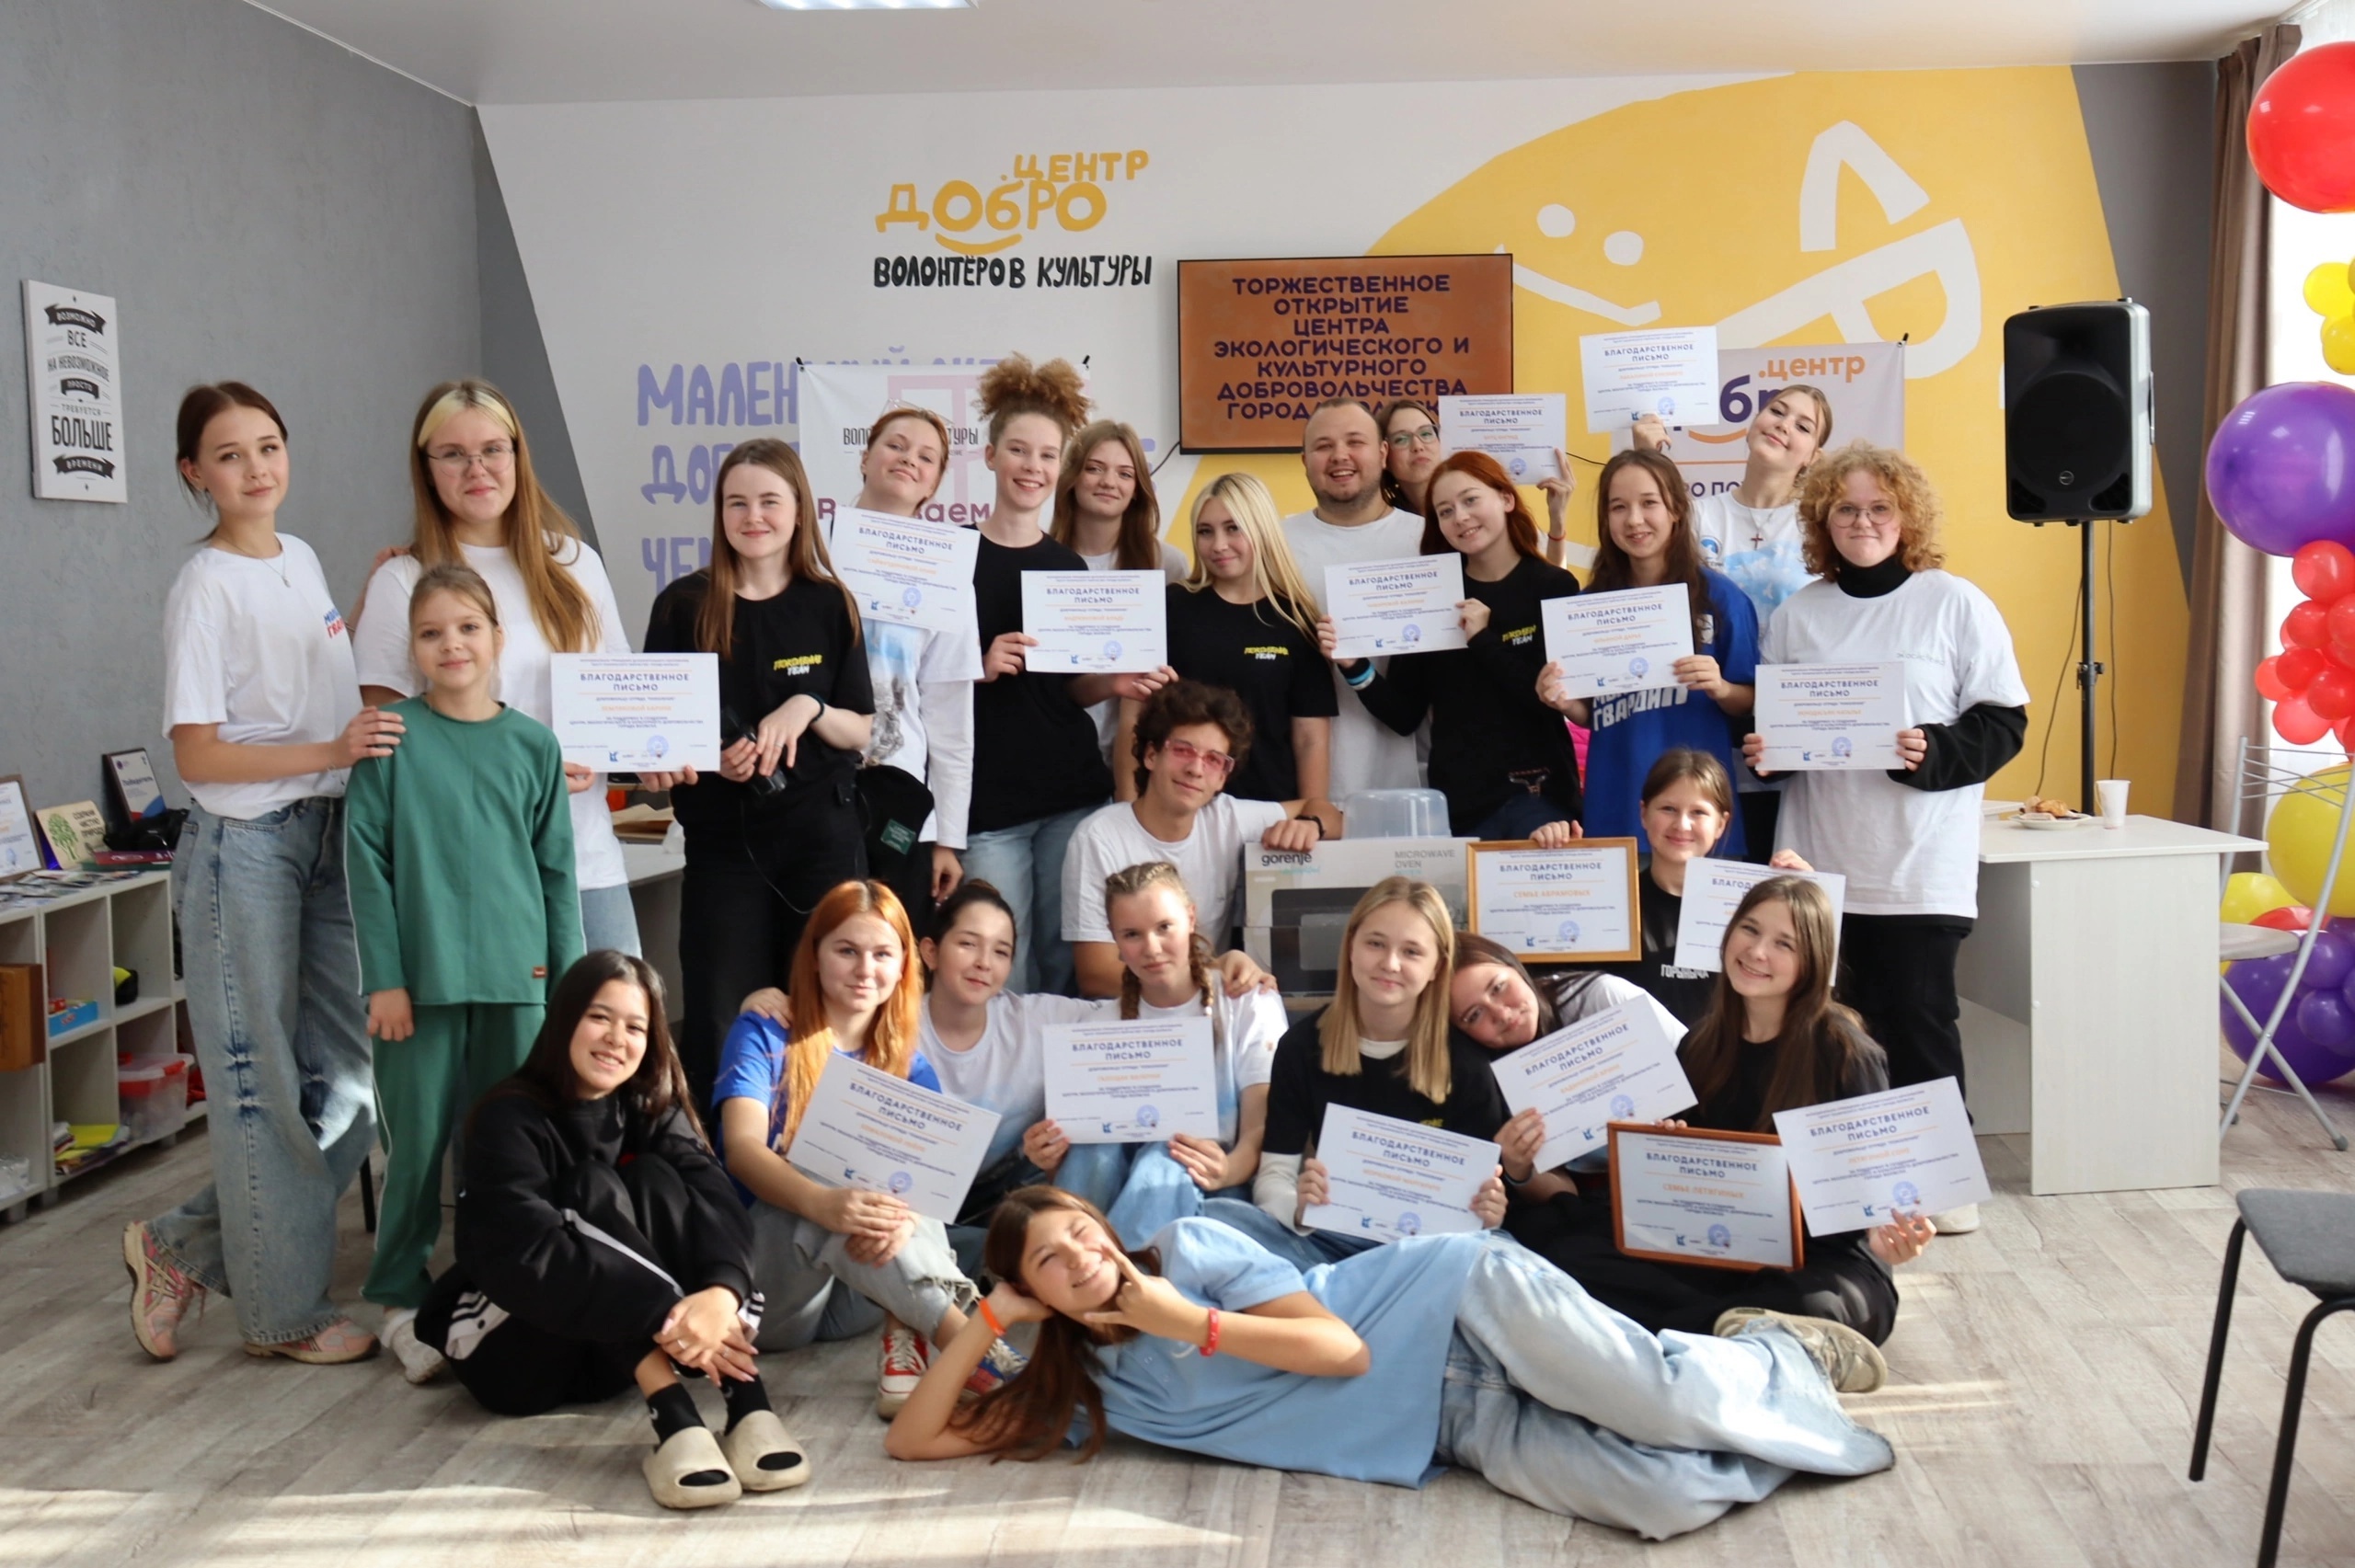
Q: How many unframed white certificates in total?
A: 14